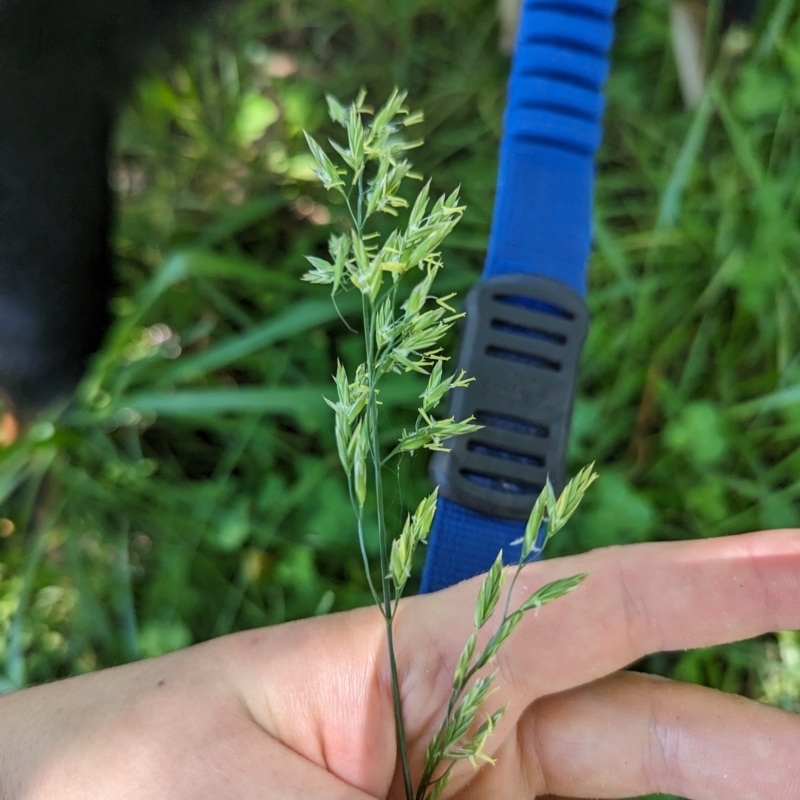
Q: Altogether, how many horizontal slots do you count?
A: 6